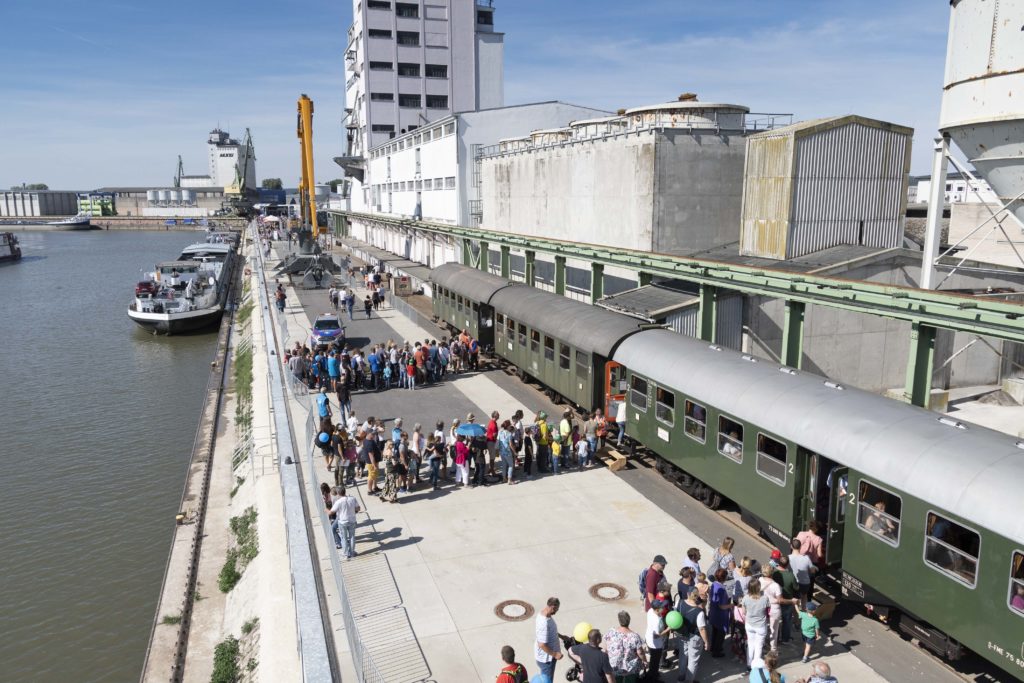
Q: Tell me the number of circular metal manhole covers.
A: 2